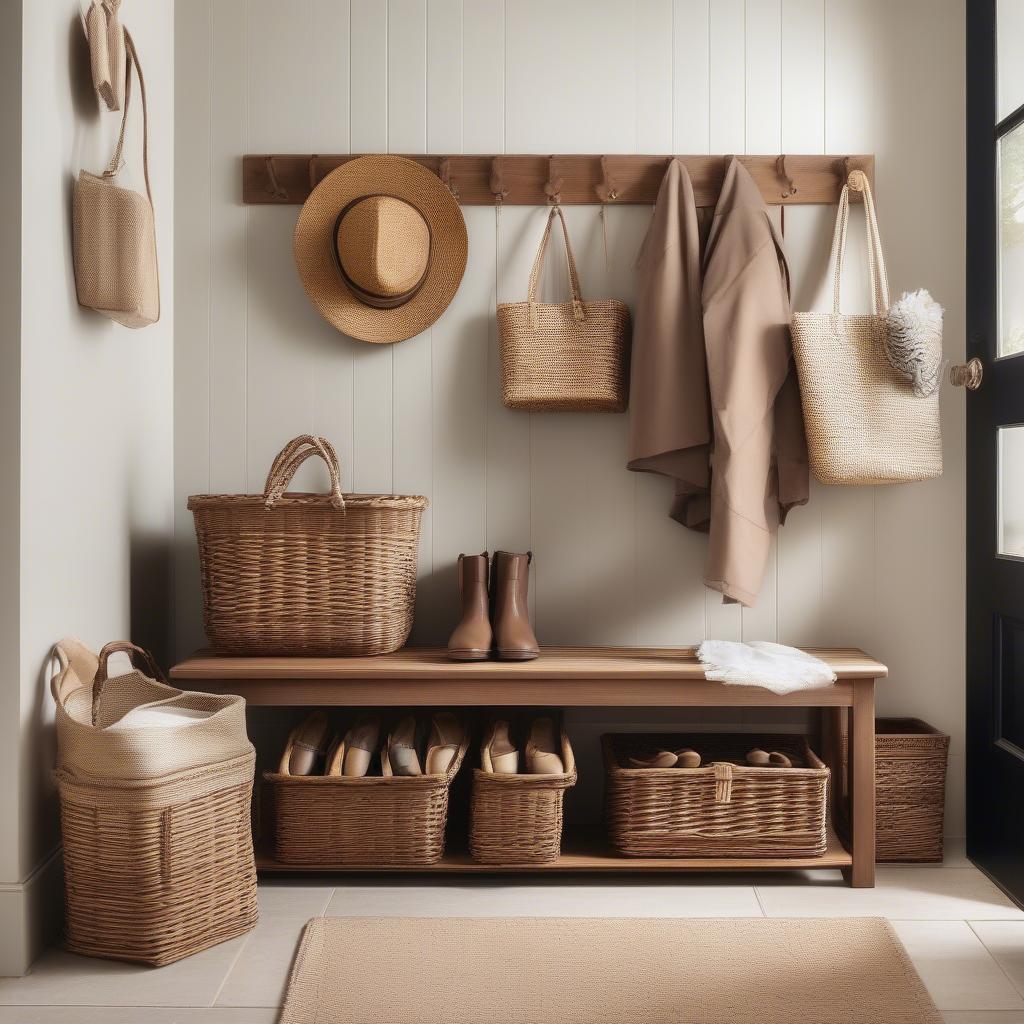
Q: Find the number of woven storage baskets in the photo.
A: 6